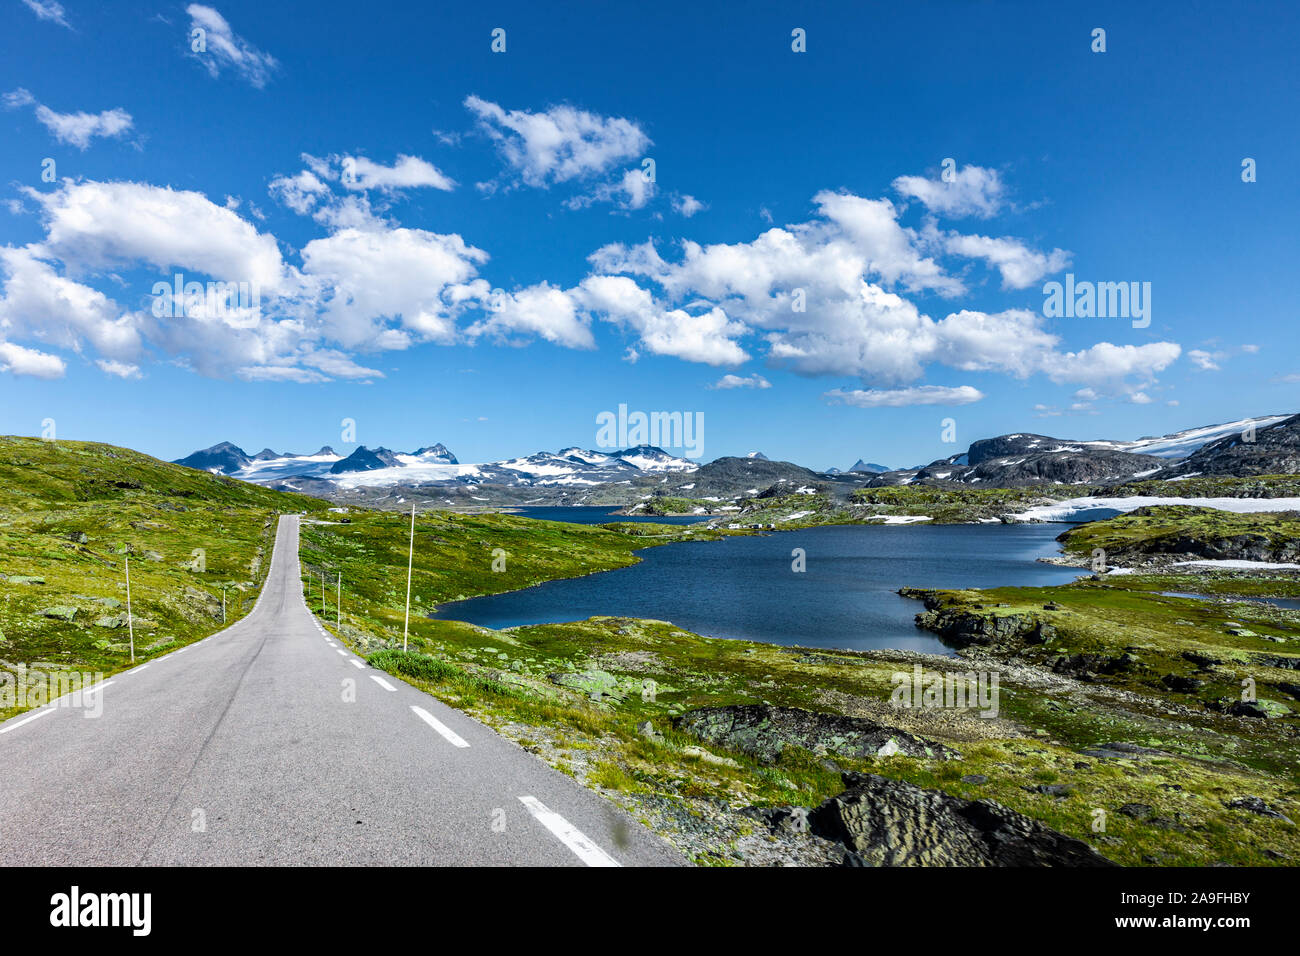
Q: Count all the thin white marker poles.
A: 6